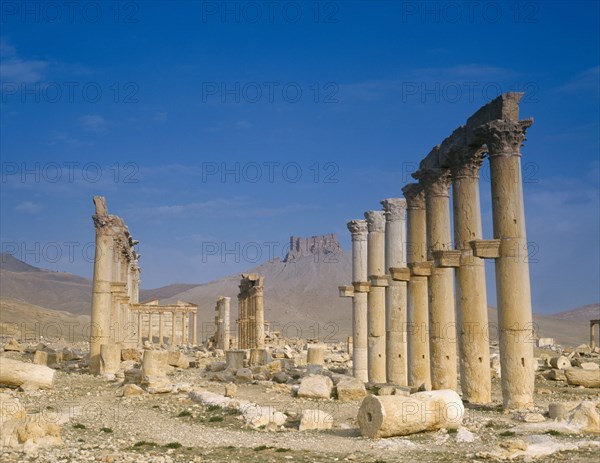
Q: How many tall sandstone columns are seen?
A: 7